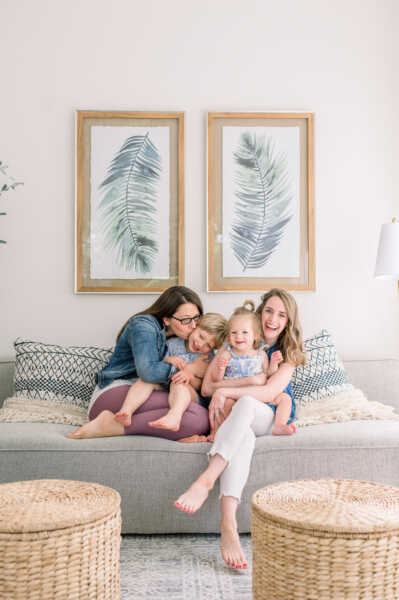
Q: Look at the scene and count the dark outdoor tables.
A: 0